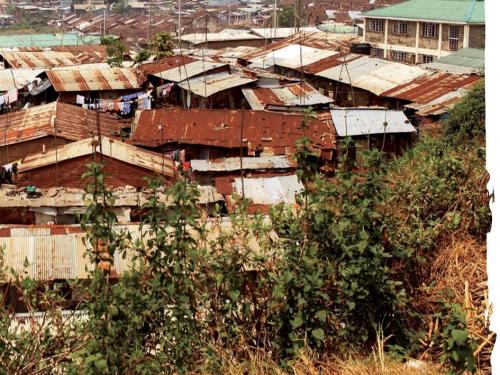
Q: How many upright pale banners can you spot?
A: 0